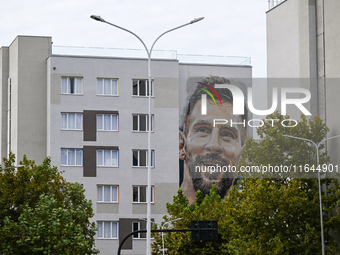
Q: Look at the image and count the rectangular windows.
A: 13